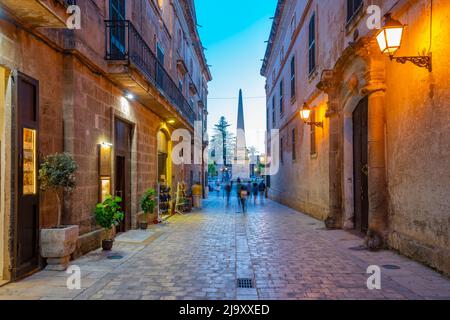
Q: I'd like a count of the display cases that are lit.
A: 2